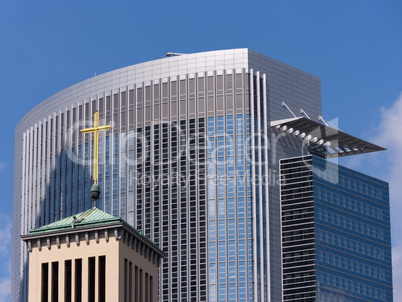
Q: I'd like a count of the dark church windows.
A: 12